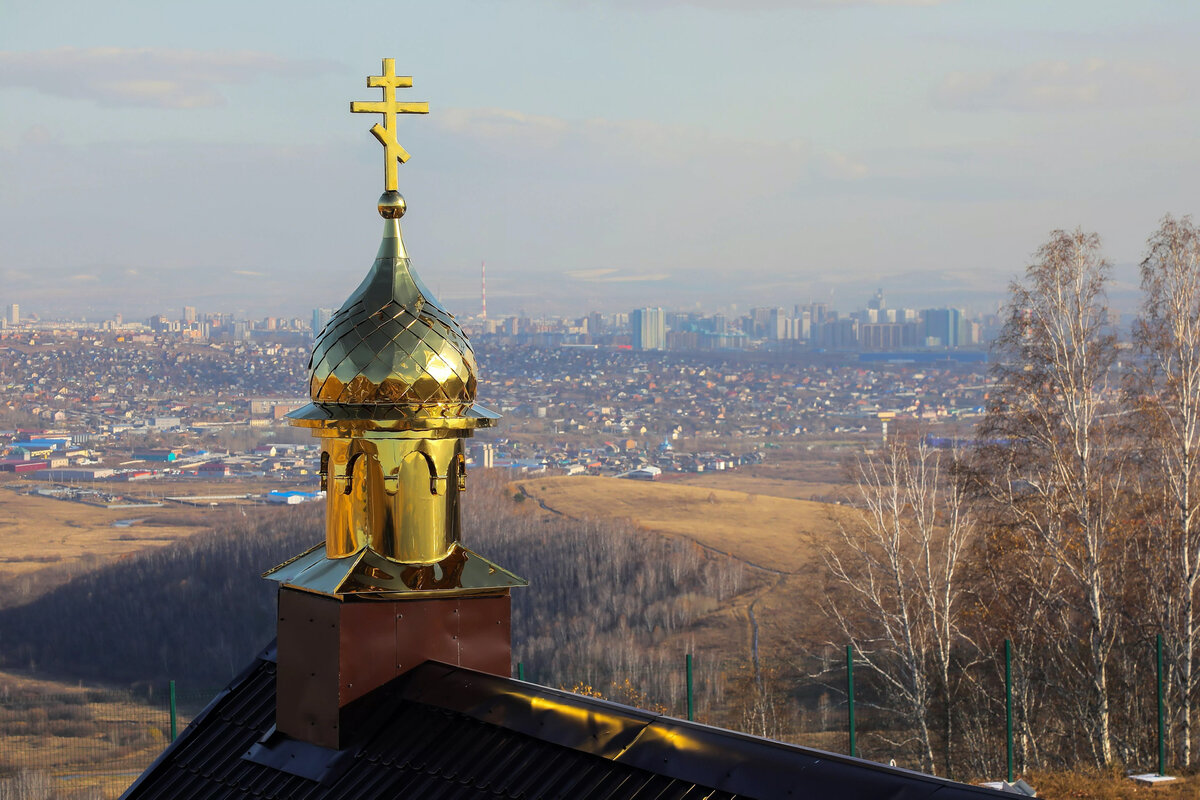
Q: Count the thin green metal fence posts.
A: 6